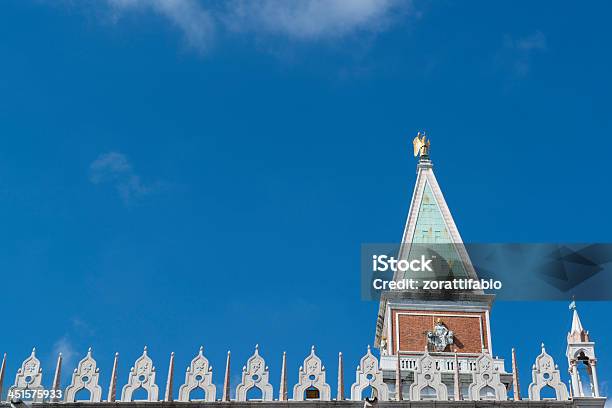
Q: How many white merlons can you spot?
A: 10